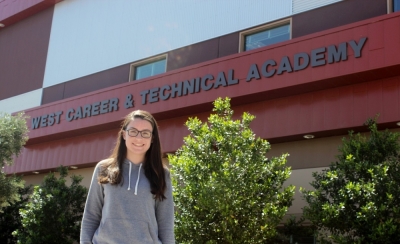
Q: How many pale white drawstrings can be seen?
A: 2